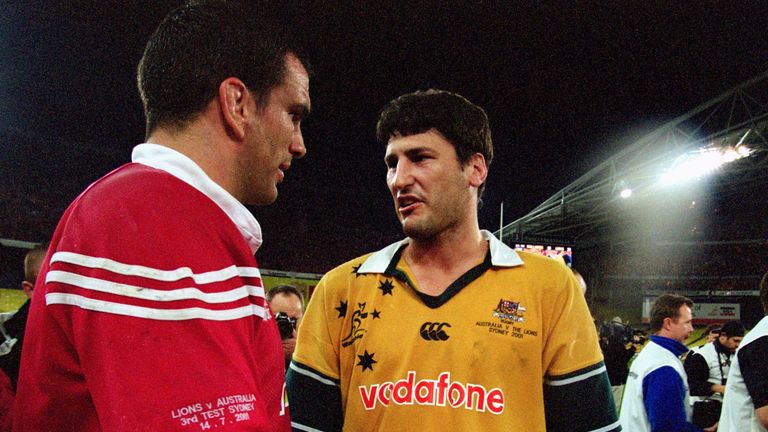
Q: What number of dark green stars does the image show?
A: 5